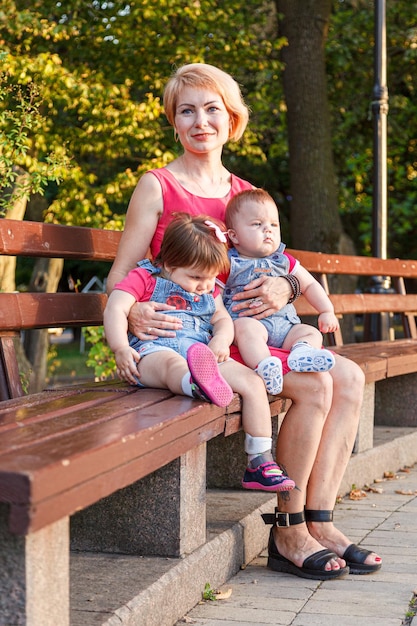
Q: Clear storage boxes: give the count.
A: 0